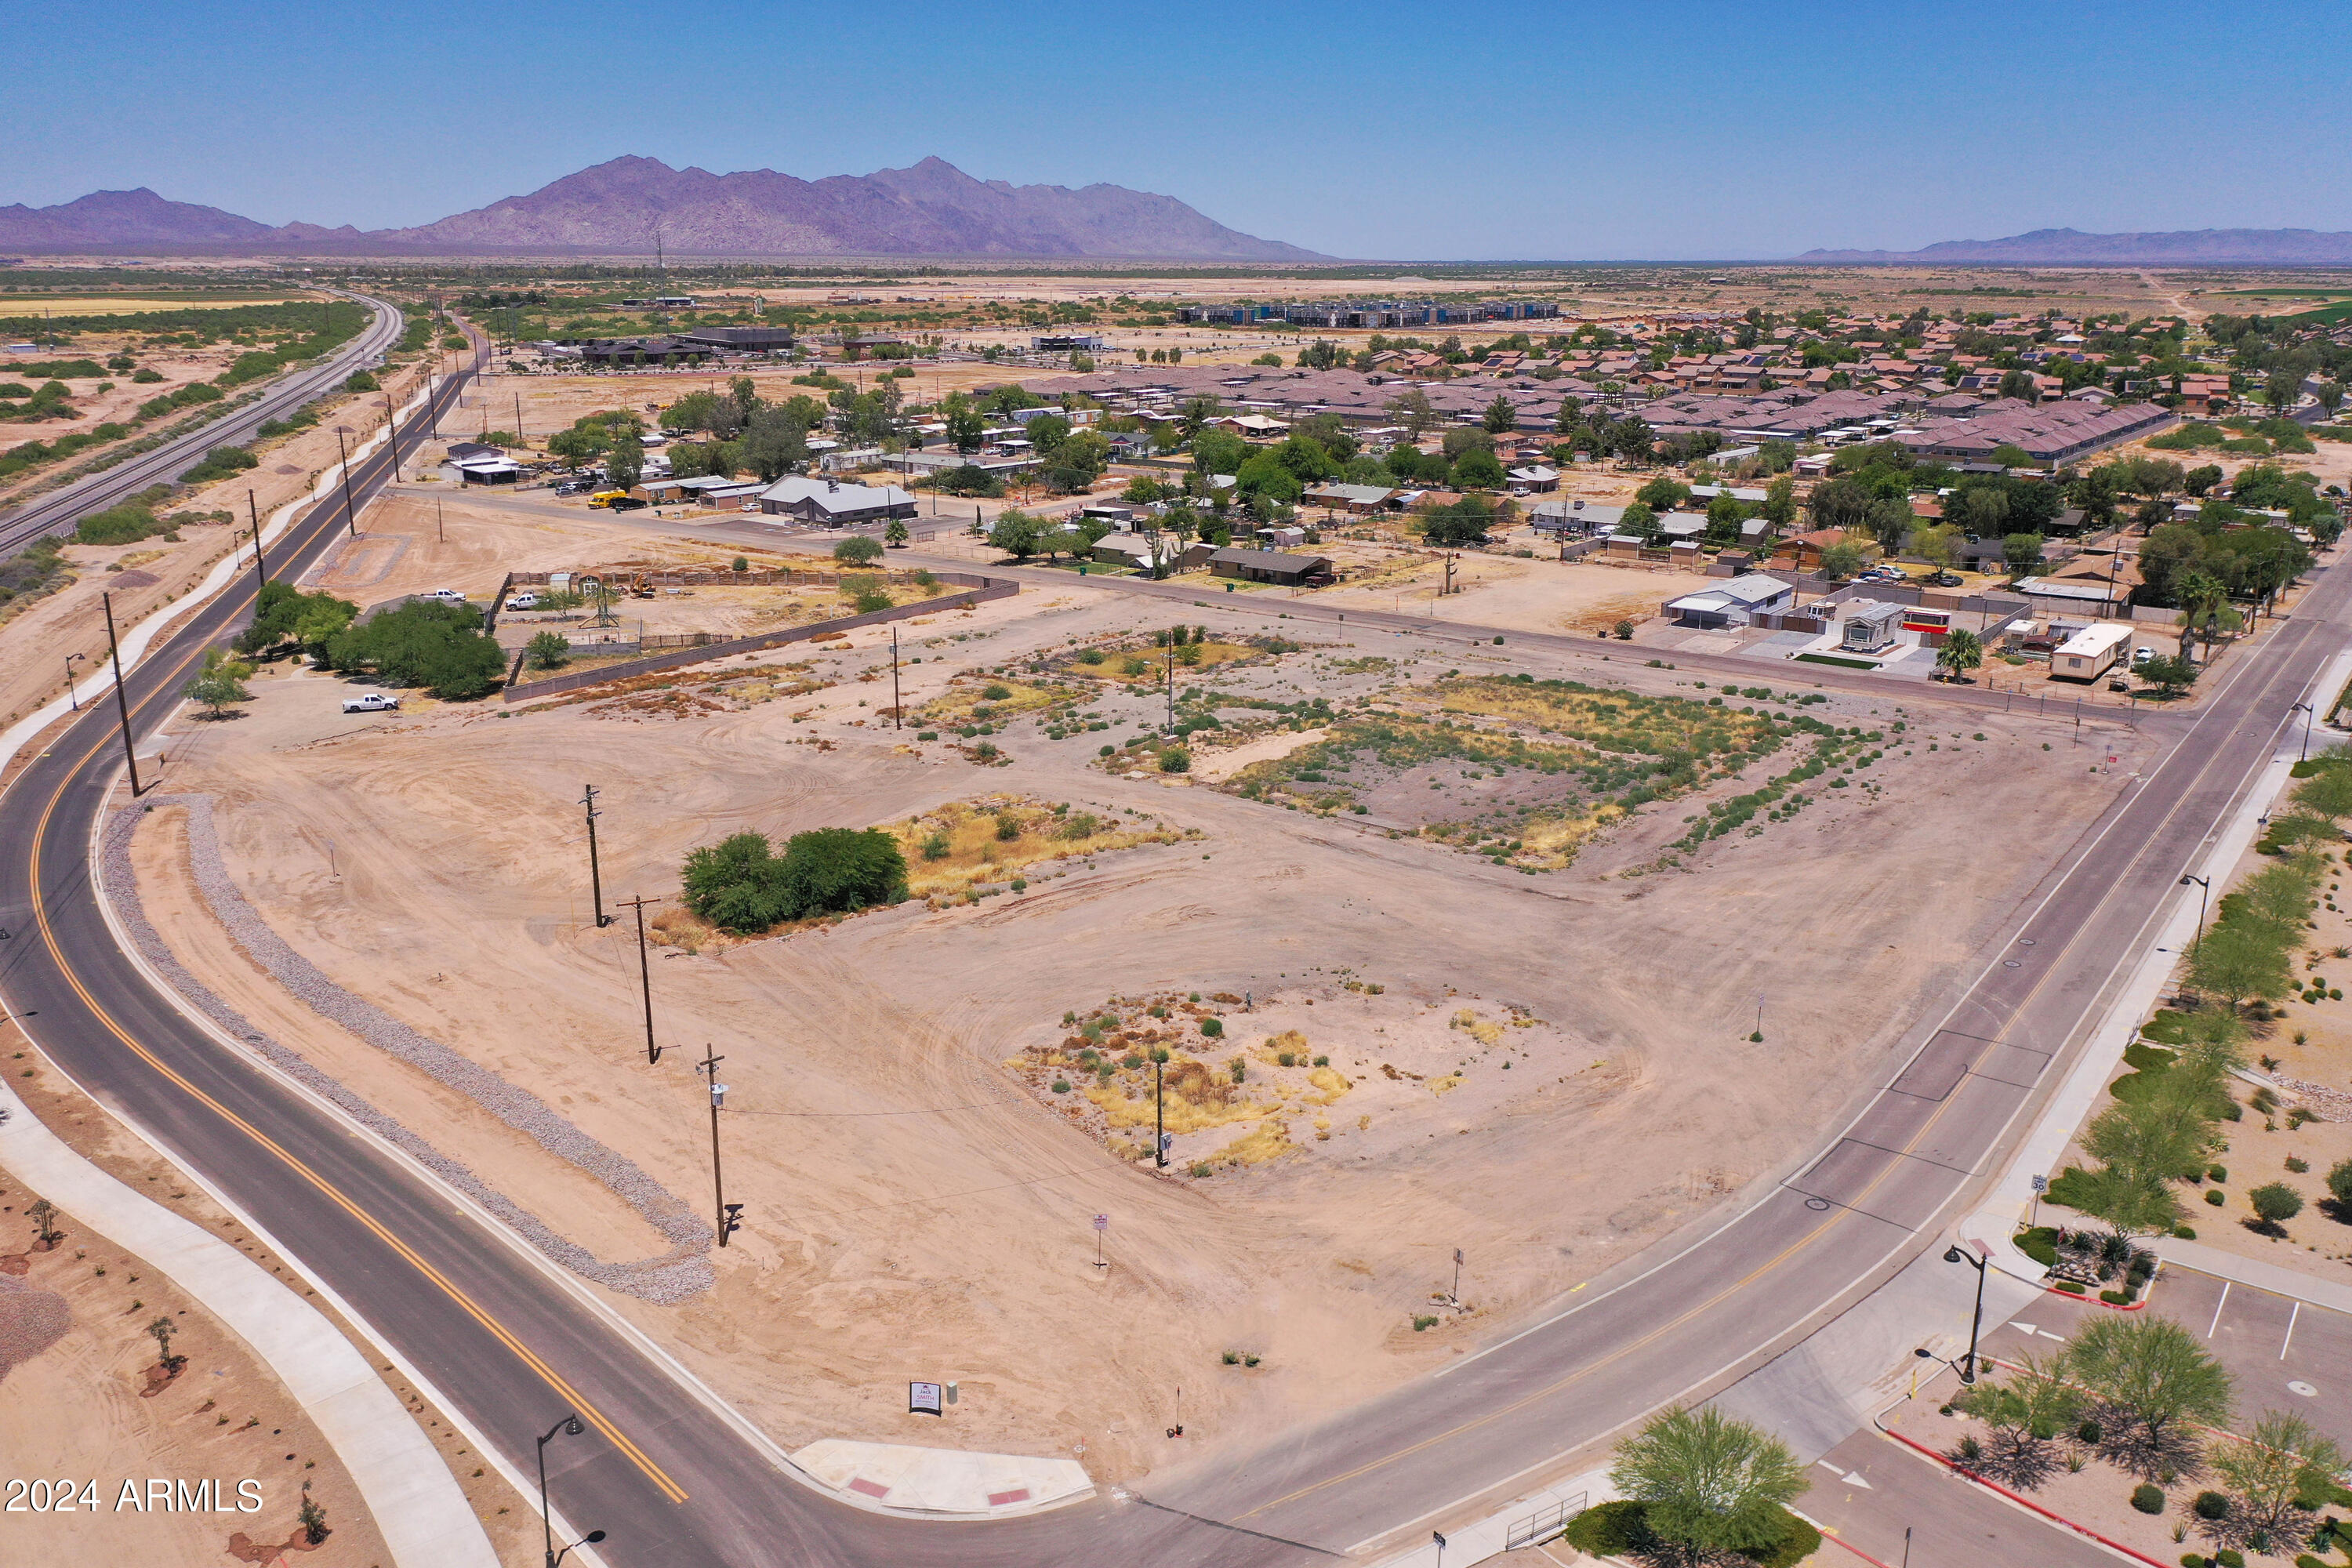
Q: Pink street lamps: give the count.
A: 0